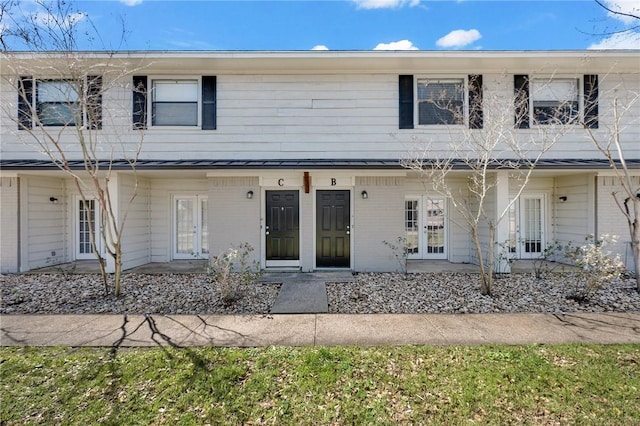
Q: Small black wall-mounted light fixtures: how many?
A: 4